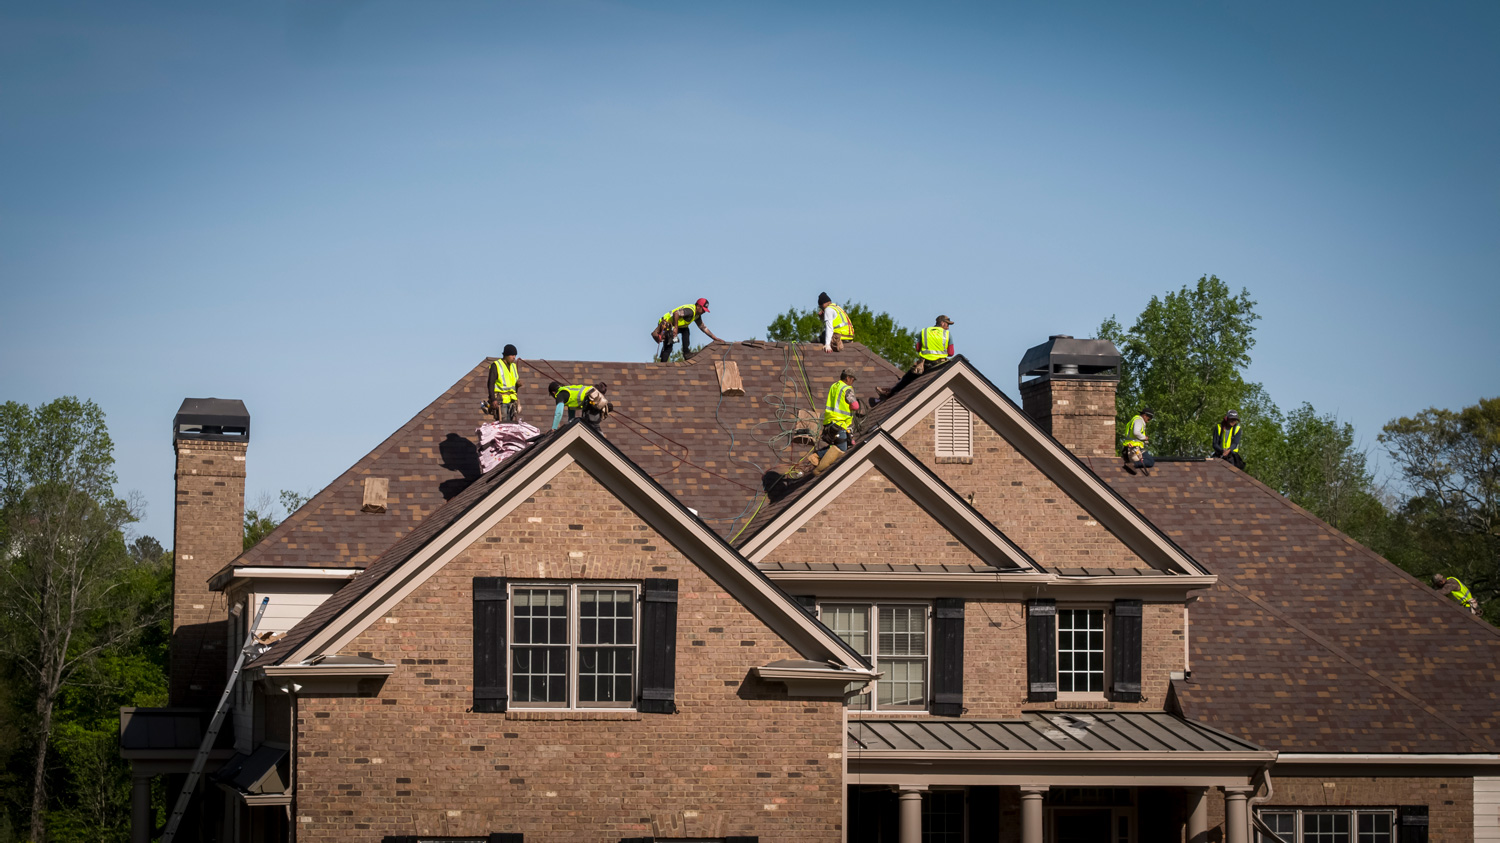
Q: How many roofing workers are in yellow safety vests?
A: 9